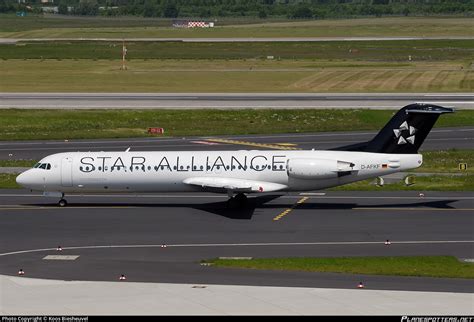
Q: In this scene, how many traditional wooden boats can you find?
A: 0